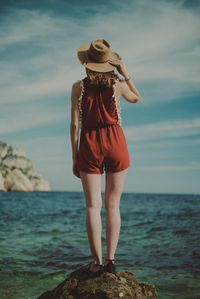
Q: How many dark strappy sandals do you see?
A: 2